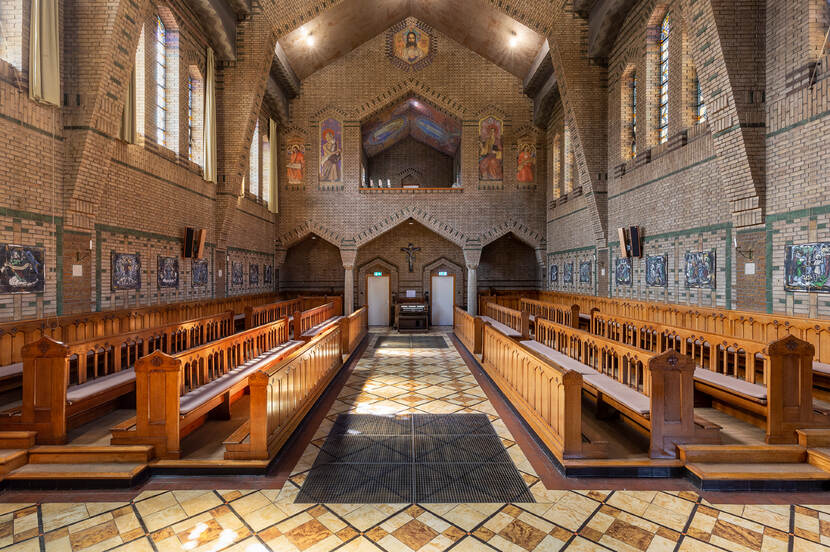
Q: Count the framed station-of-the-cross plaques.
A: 14